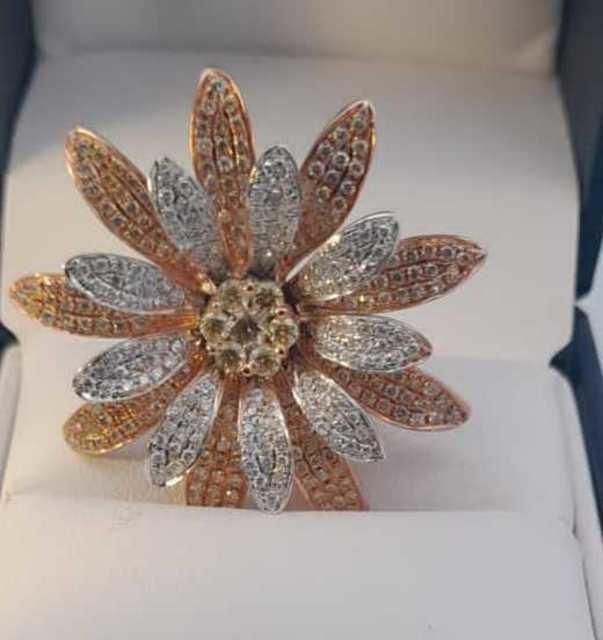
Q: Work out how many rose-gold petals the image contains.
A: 9